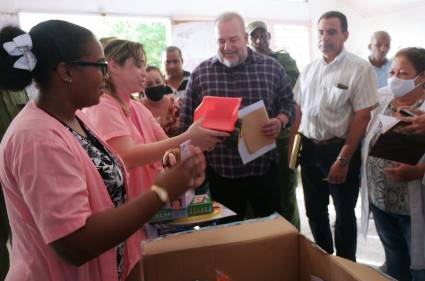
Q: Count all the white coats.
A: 1